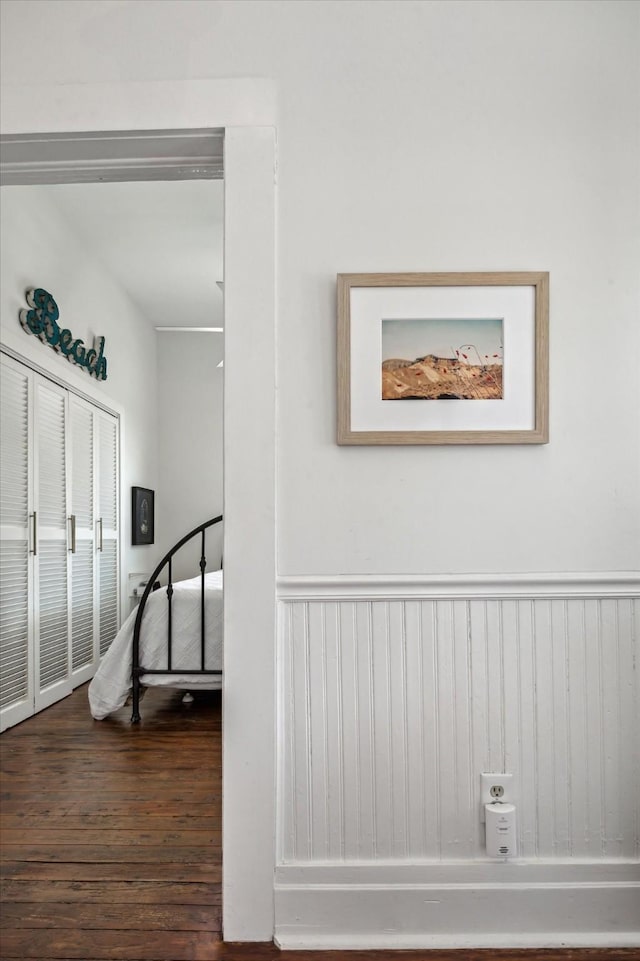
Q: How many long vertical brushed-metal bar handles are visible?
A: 3